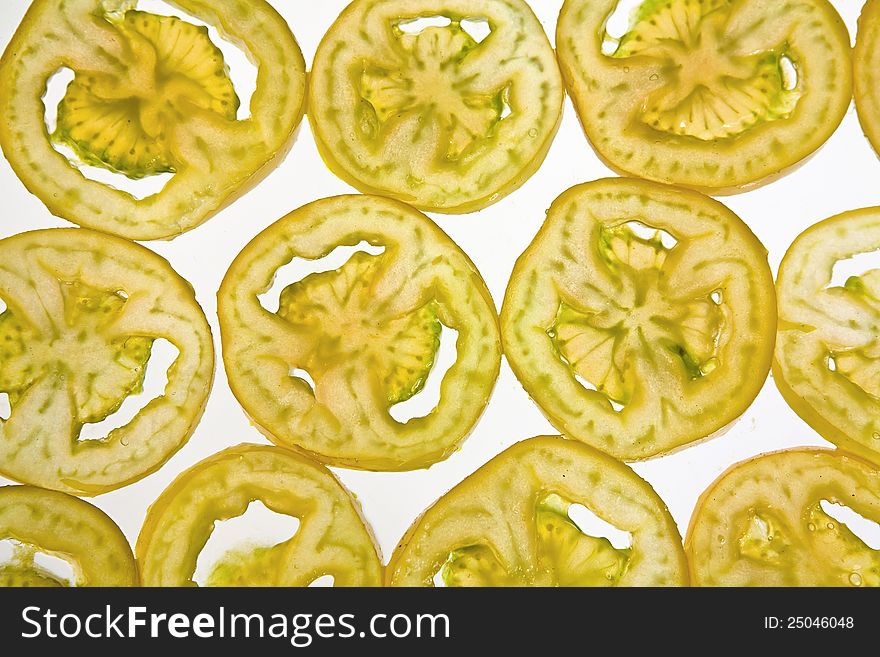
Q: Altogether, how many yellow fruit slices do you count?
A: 12